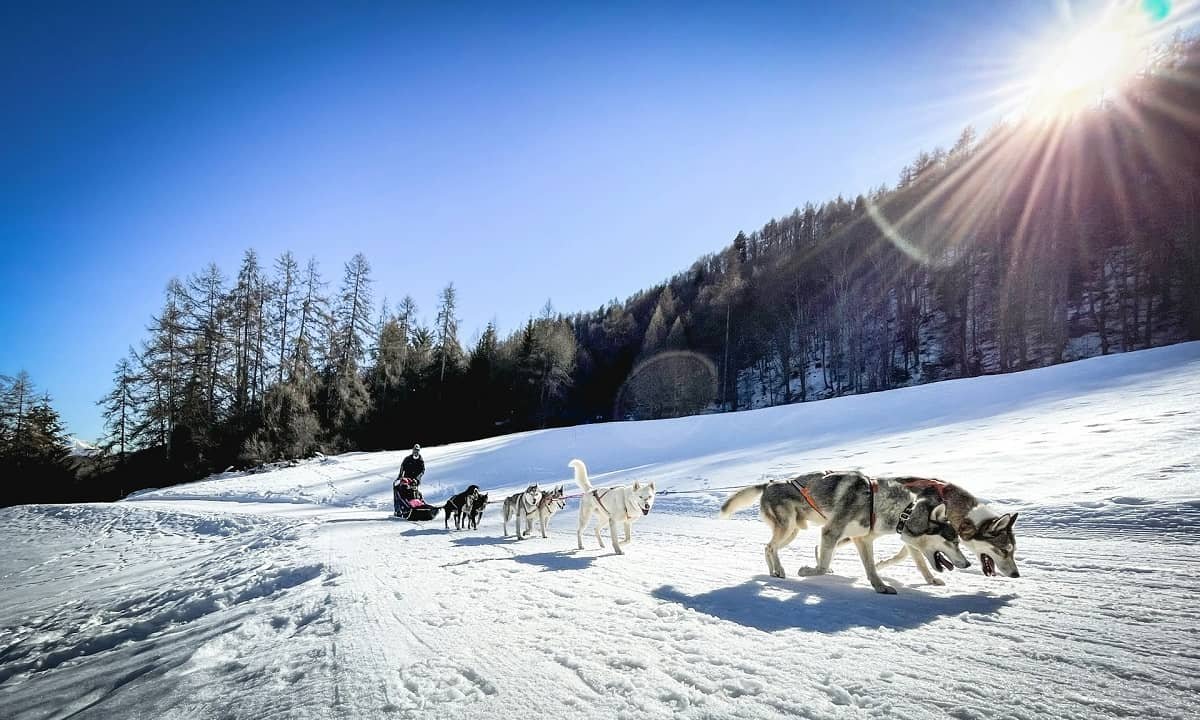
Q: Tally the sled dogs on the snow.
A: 7